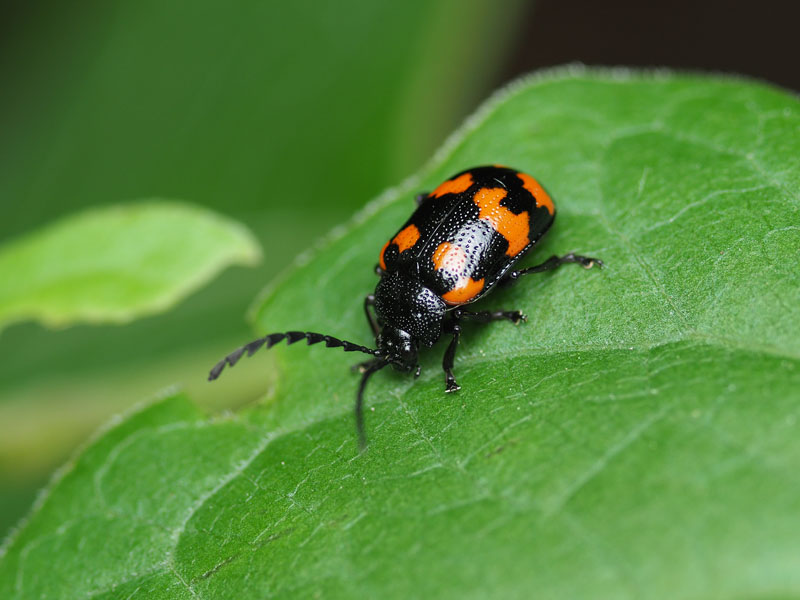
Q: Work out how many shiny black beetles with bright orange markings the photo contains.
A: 1